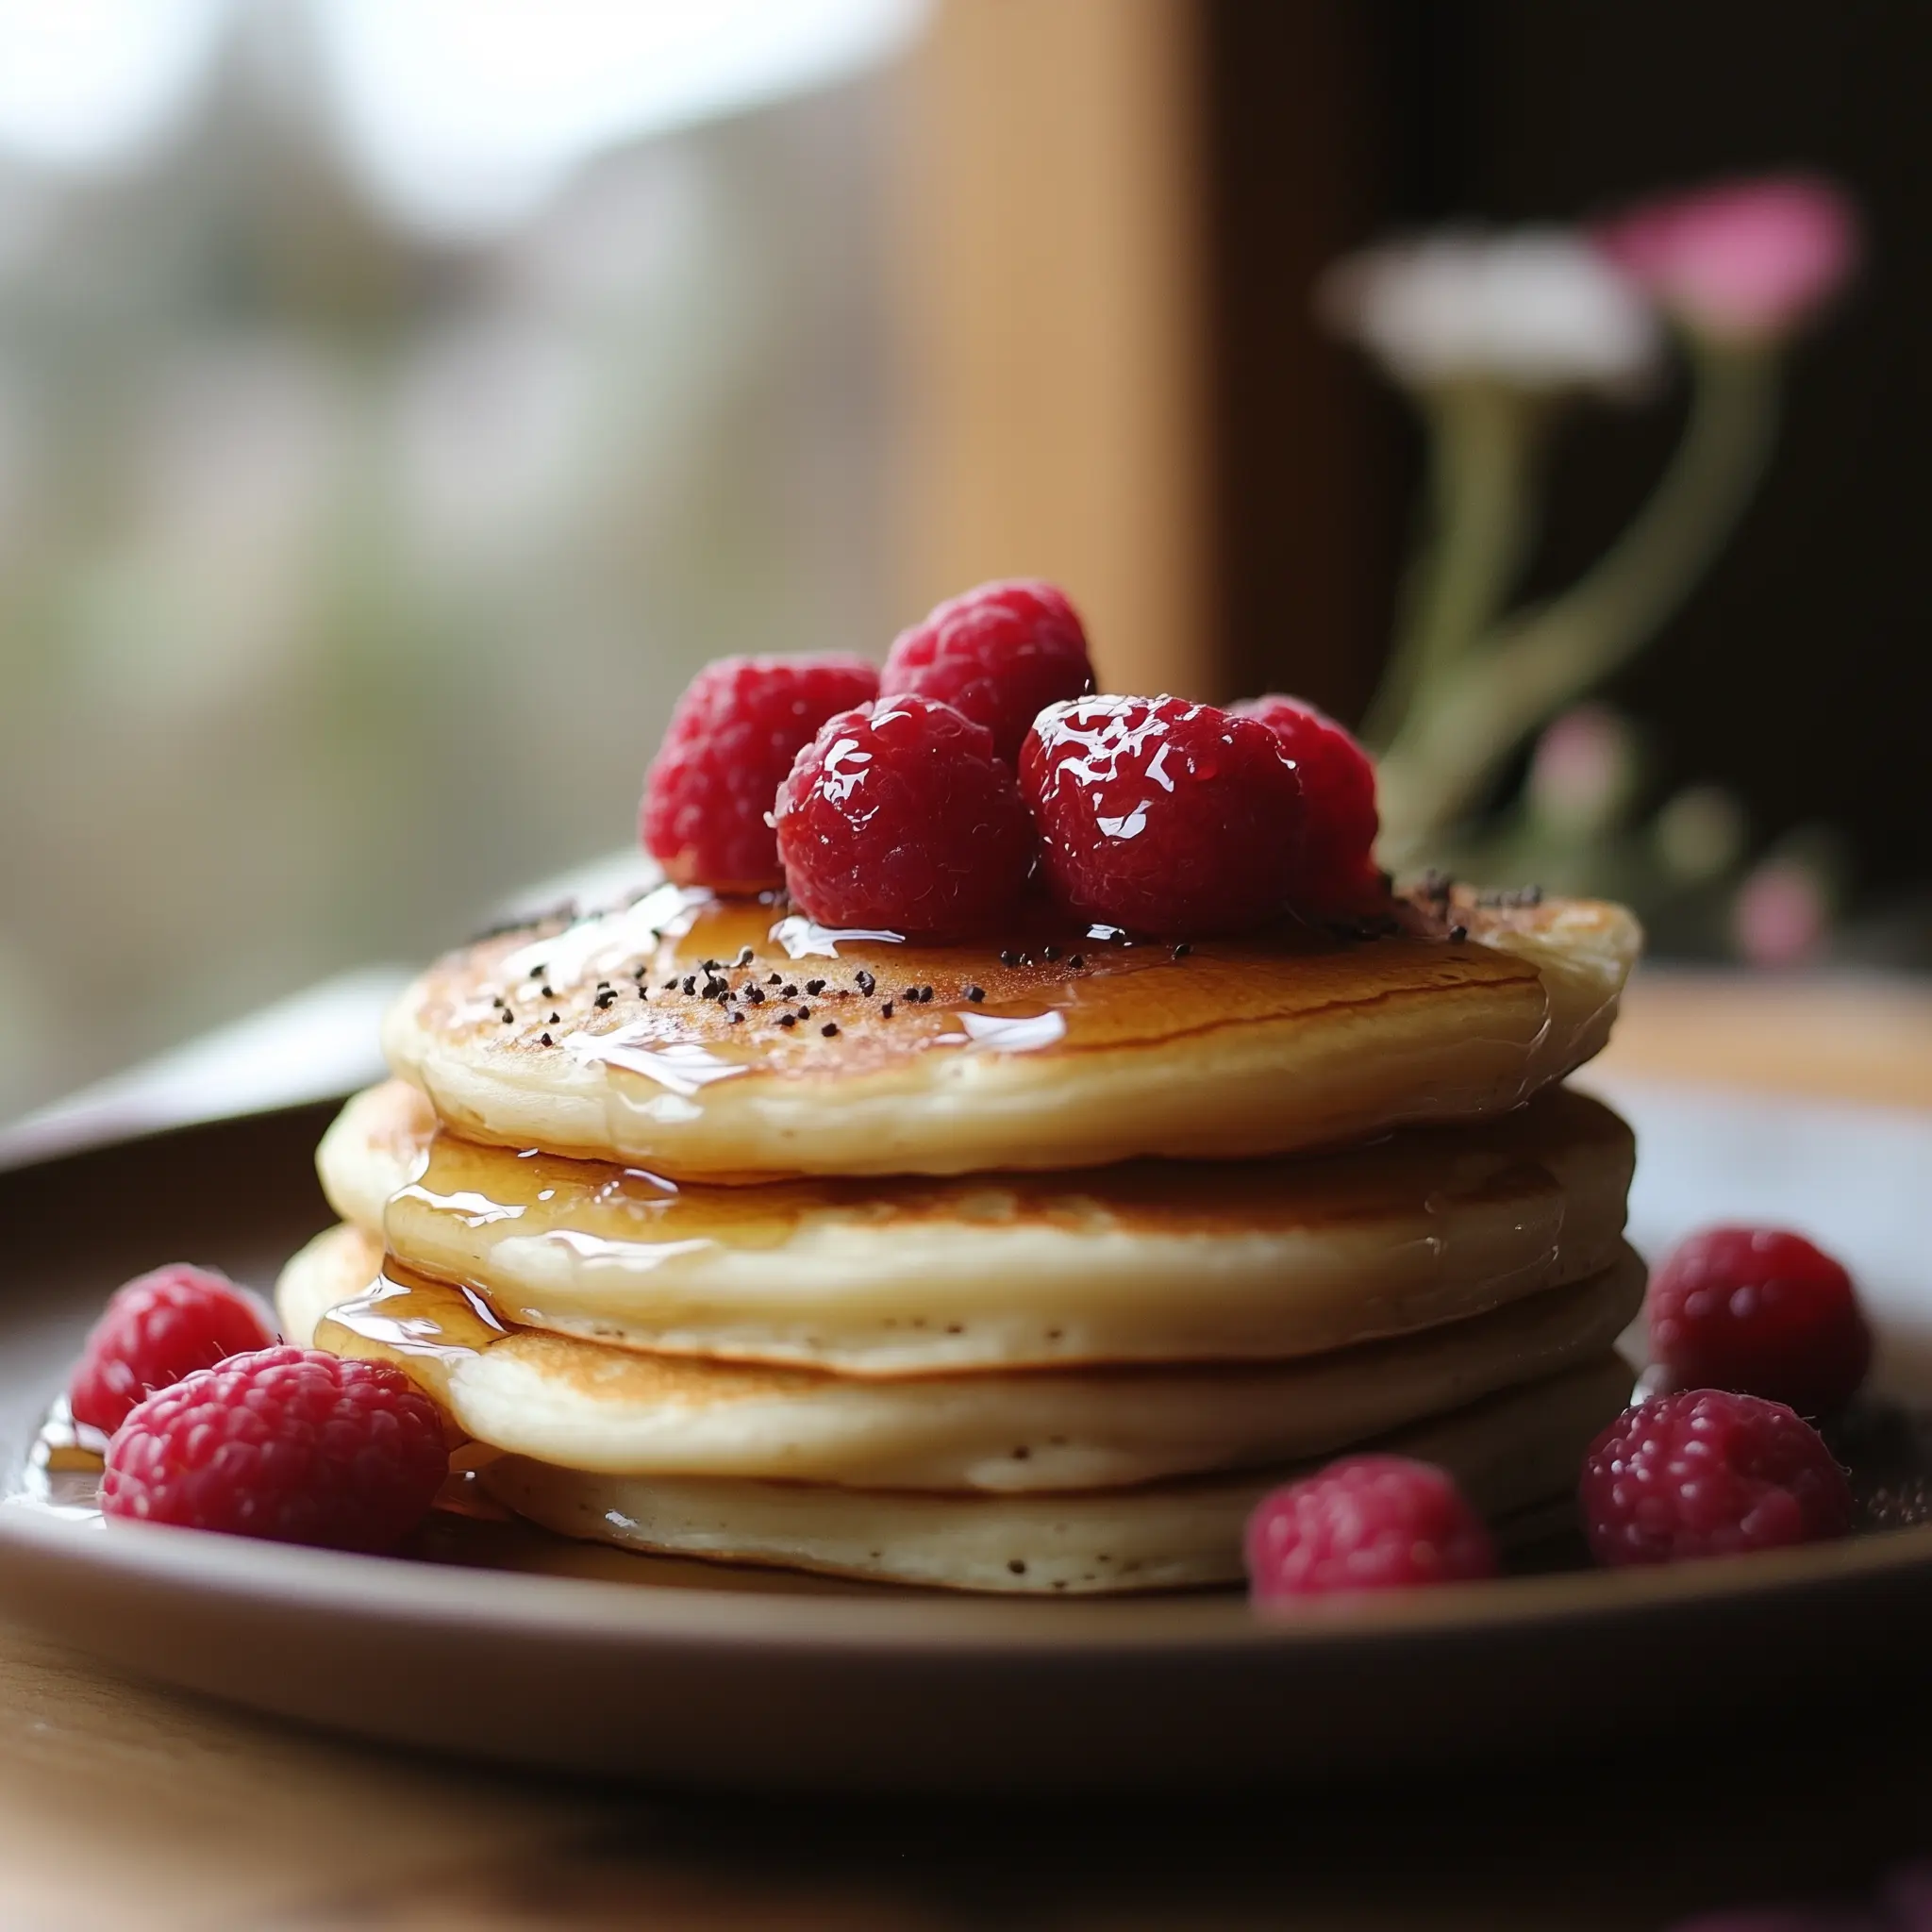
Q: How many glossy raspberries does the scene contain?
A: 2